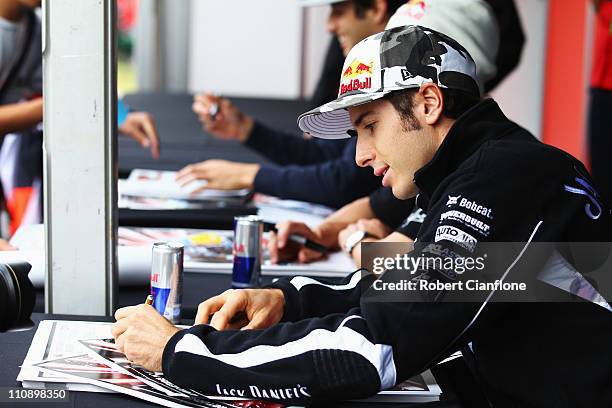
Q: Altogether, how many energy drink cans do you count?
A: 2